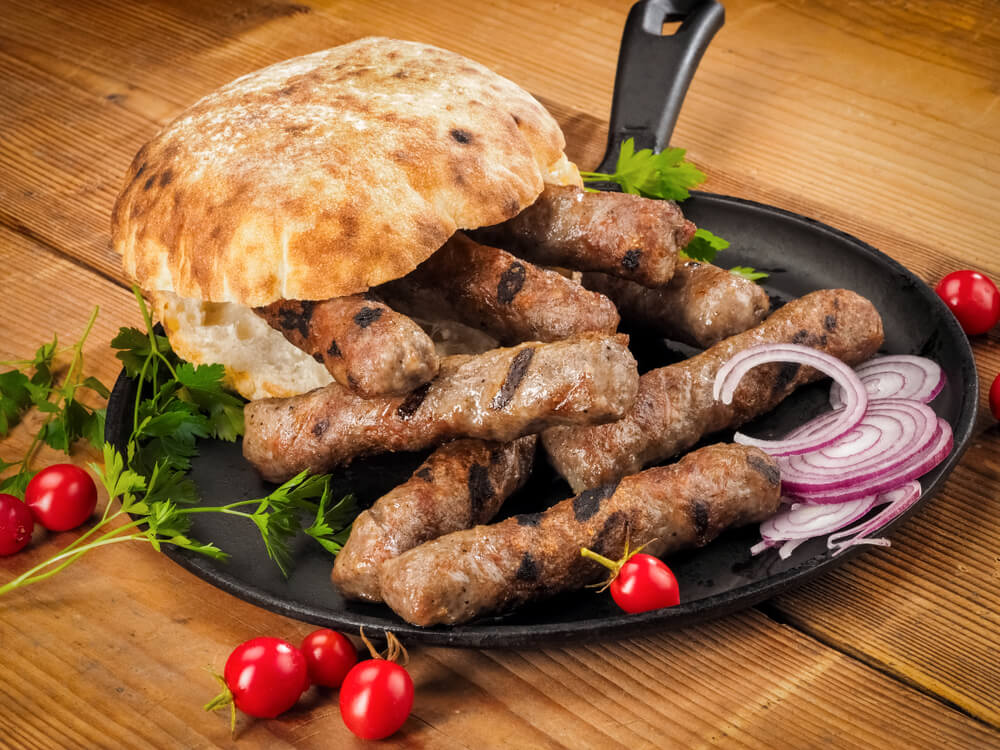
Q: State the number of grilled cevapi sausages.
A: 8